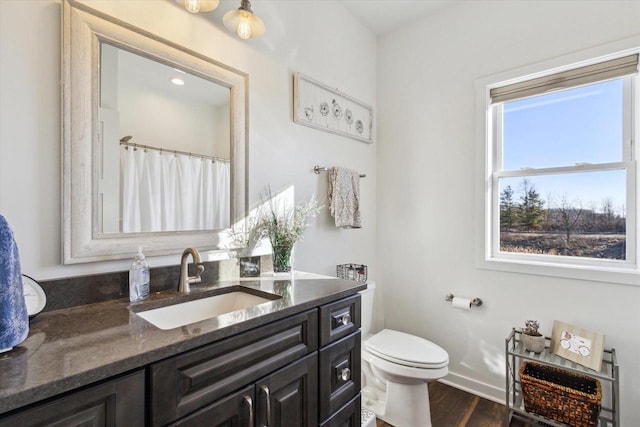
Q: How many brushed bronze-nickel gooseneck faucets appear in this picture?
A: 1